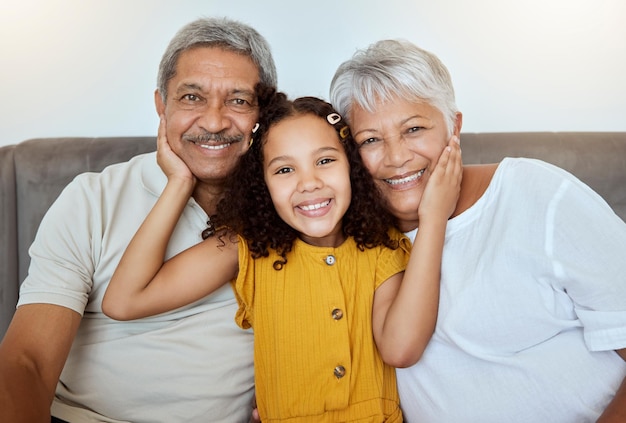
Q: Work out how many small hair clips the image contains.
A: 4